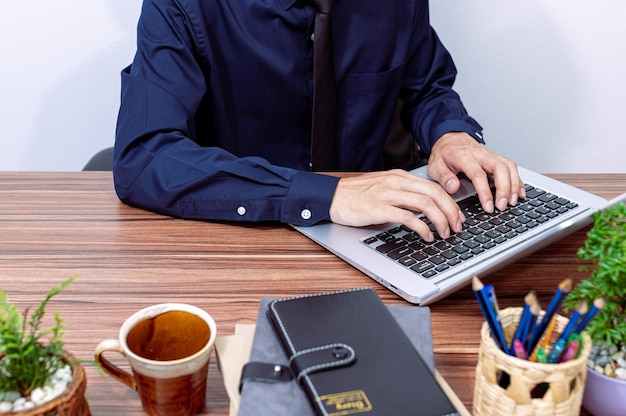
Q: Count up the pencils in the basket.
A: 6